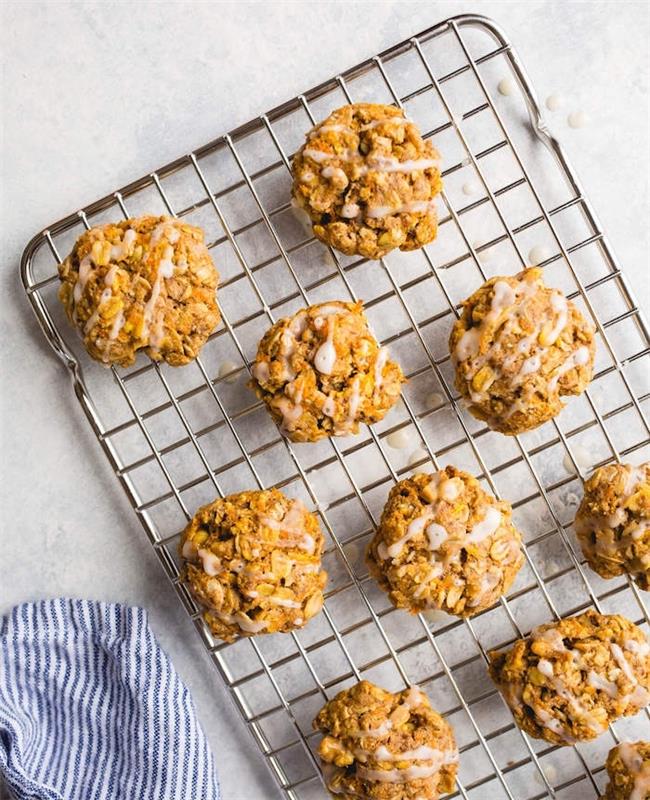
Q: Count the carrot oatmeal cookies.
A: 10